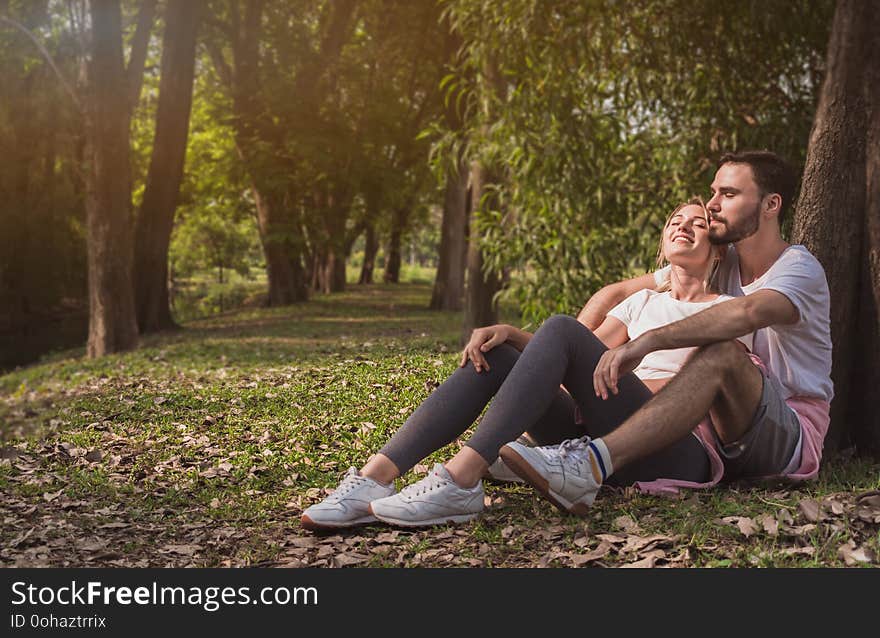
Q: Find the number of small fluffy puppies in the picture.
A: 0